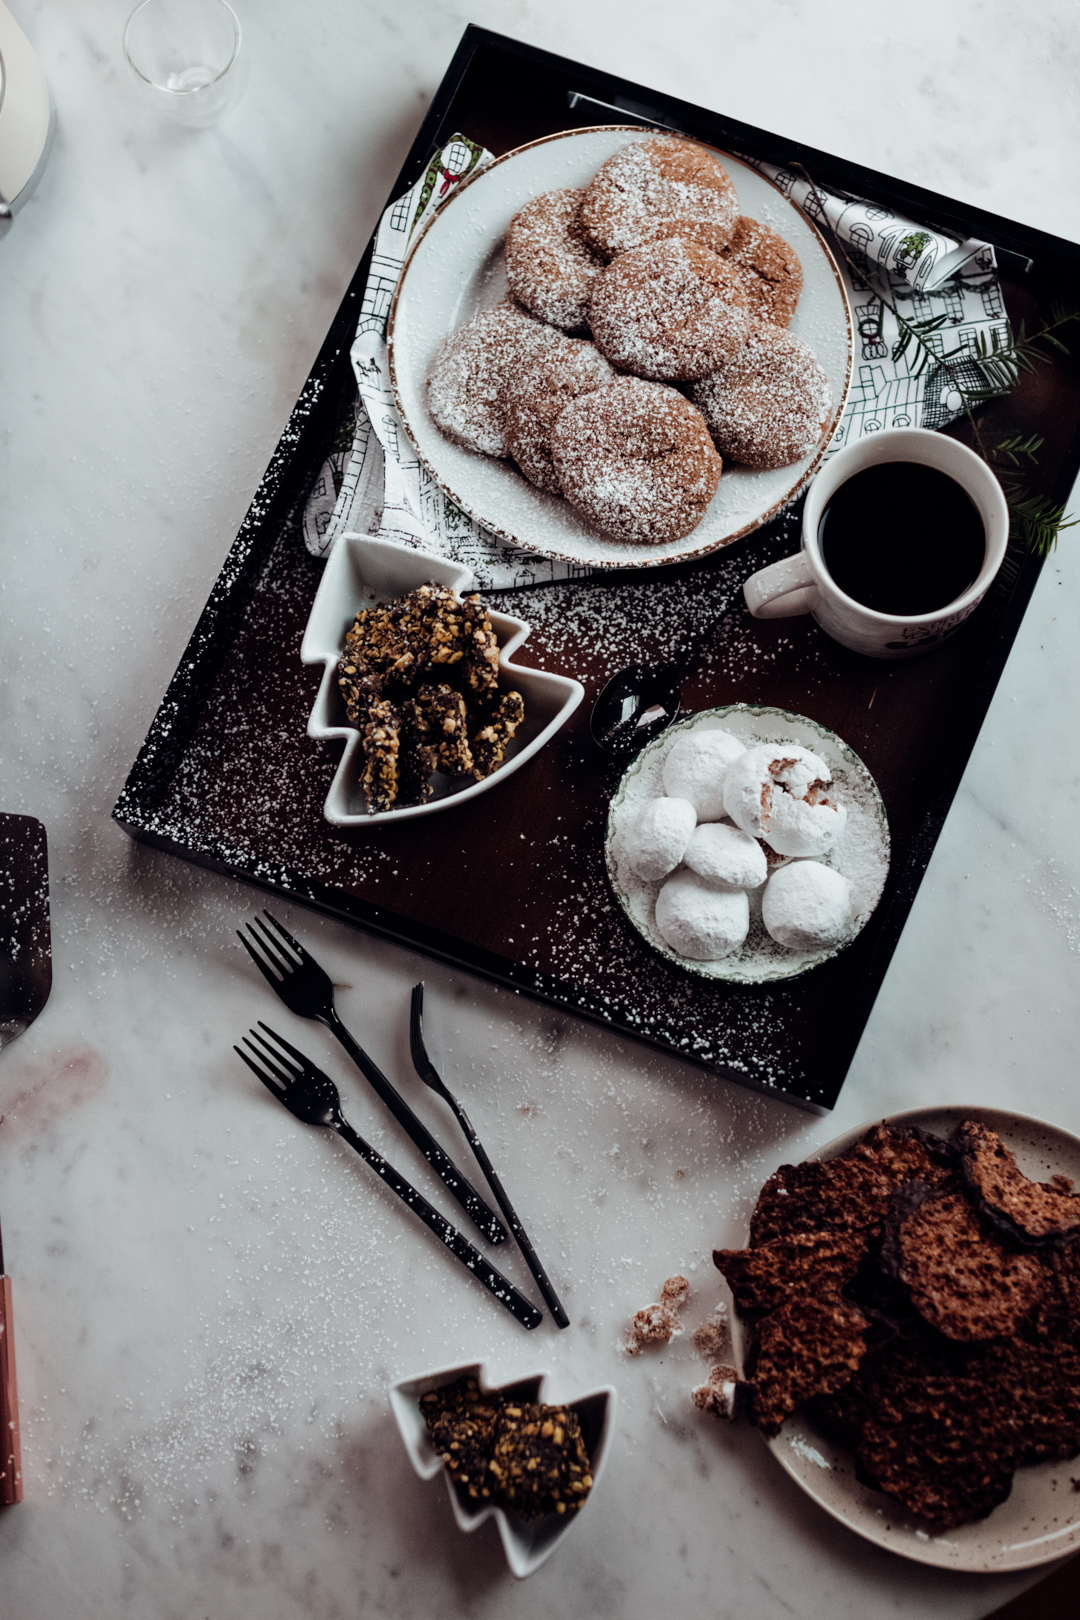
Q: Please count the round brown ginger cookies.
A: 8